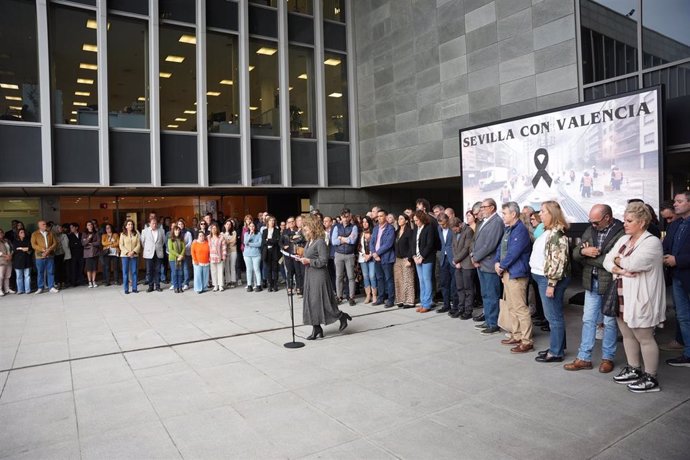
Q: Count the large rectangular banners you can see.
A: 1